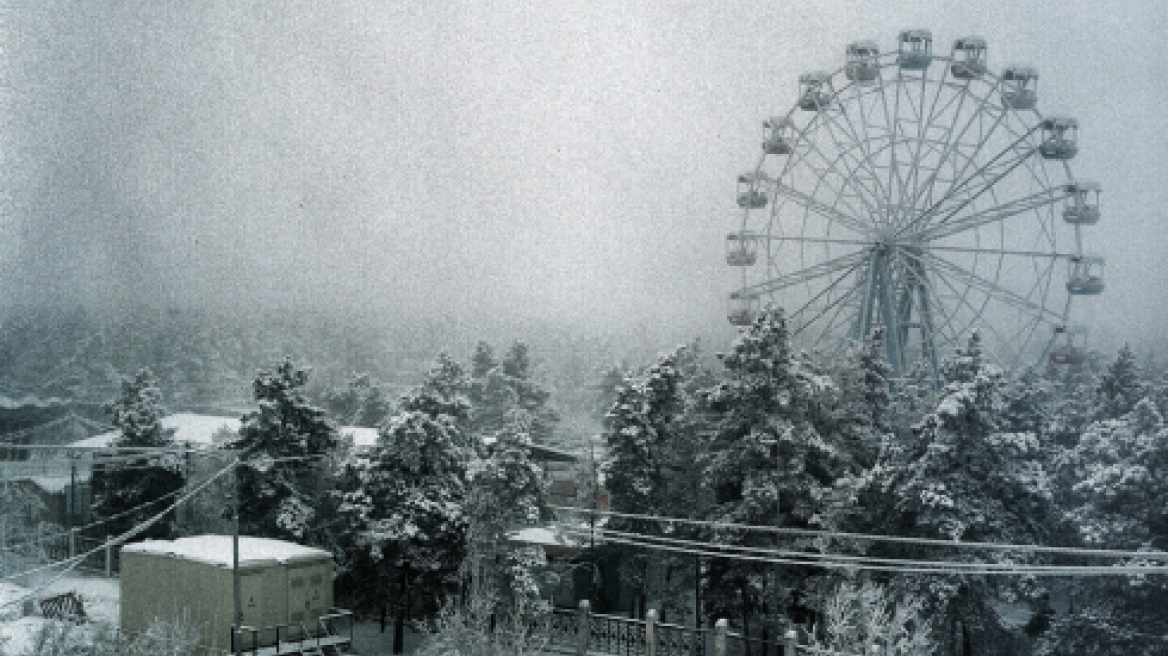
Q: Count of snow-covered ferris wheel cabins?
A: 13